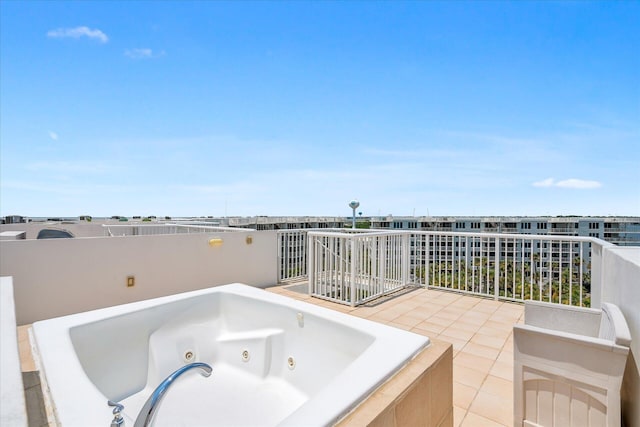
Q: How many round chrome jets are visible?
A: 3